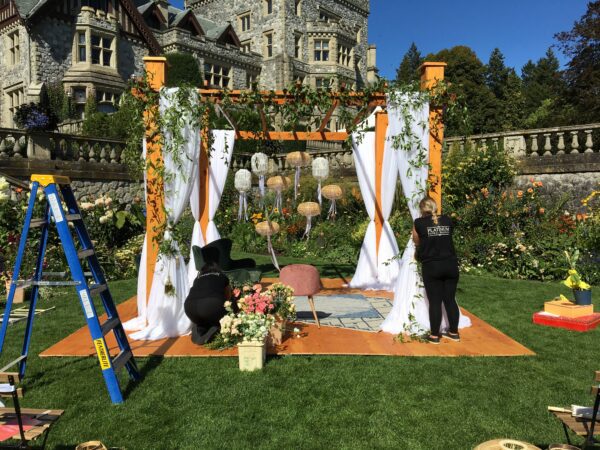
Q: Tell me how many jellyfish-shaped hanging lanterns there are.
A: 8